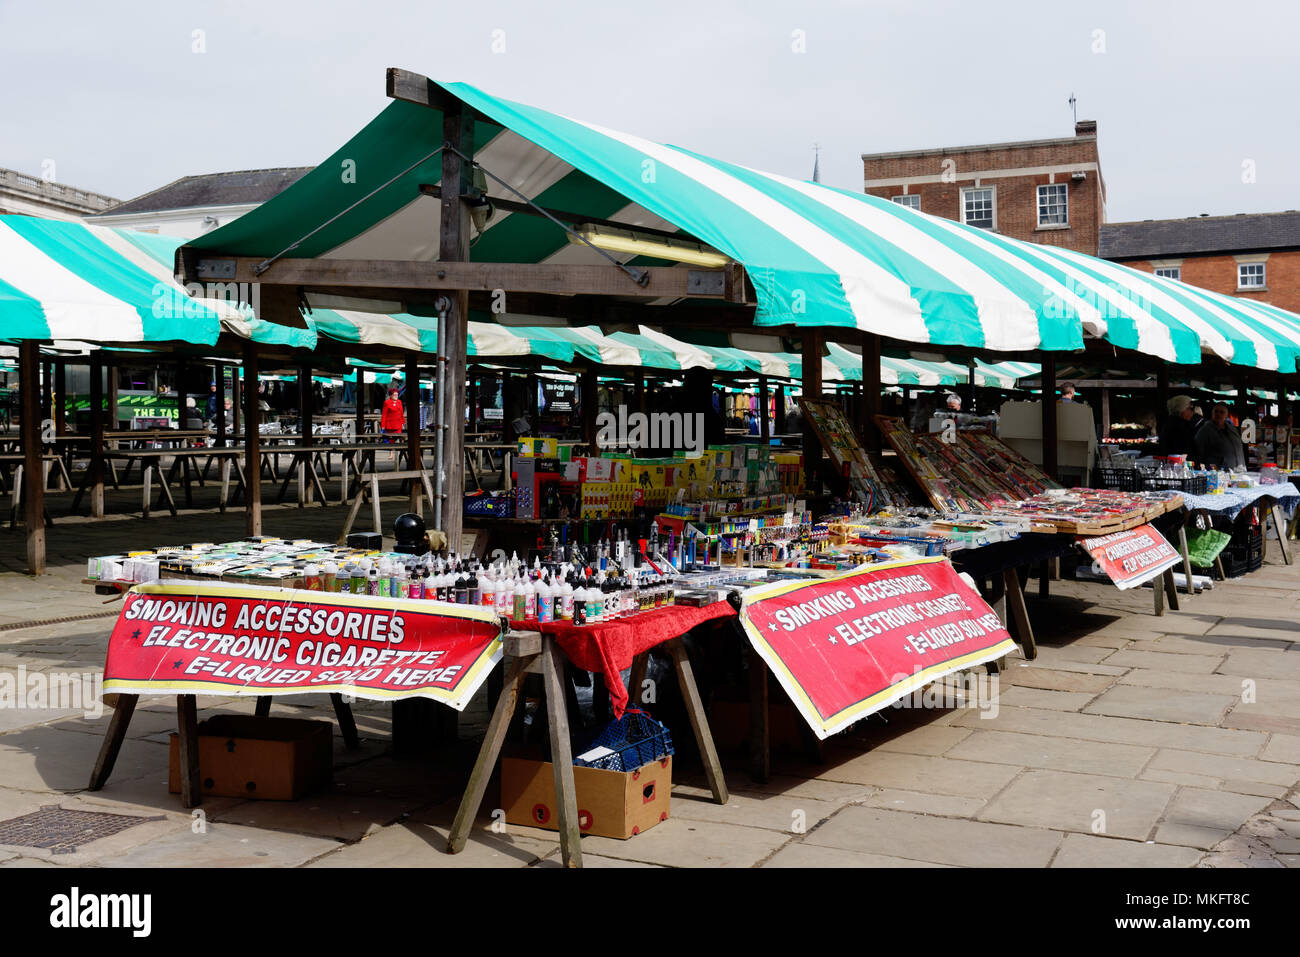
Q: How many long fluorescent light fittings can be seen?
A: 1